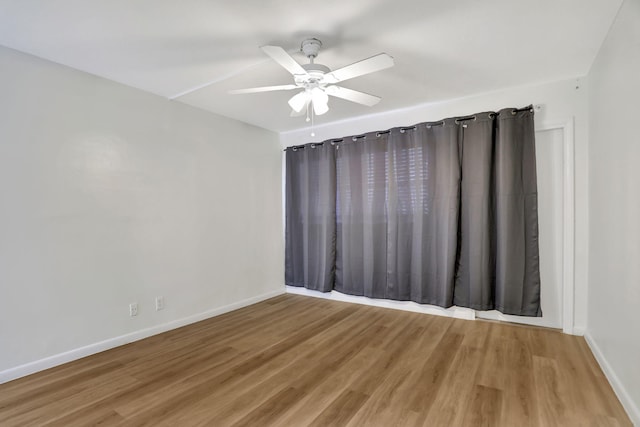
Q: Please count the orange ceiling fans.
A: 0